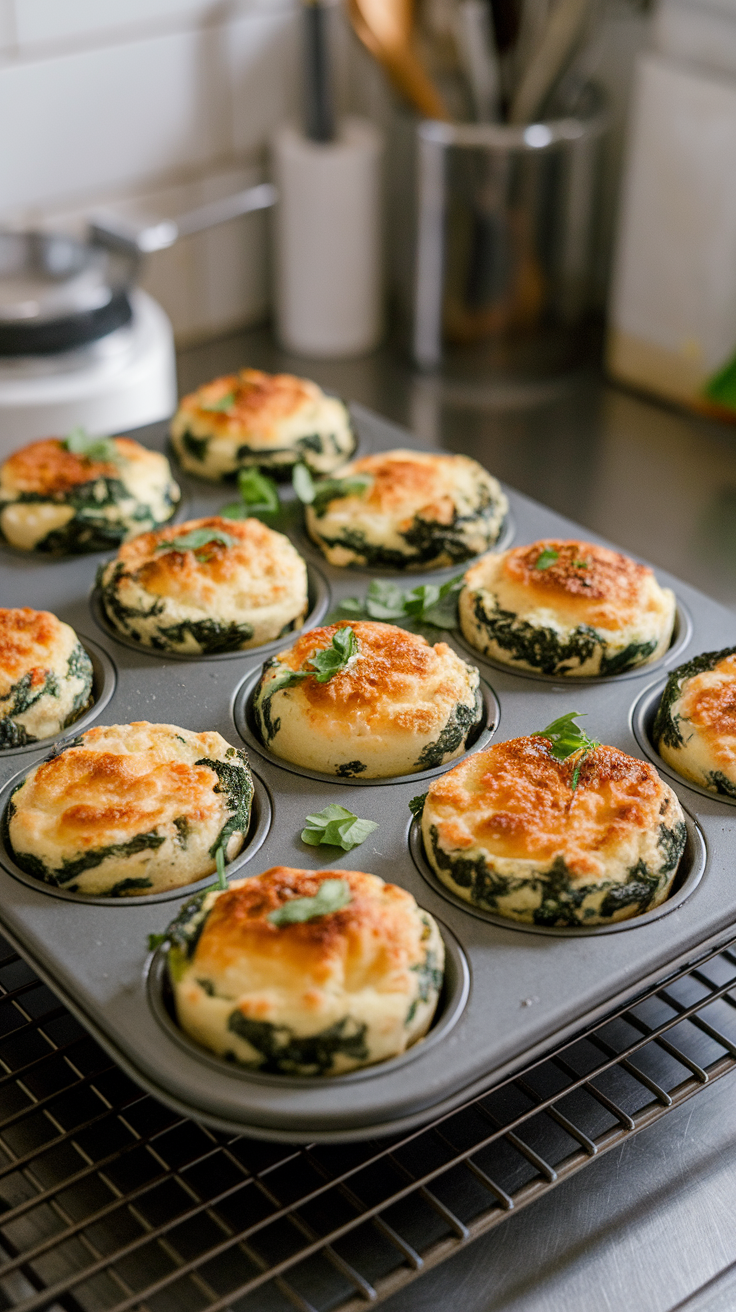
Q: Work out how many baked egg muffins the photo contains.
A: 11